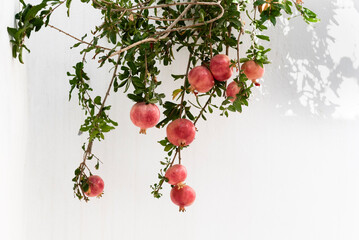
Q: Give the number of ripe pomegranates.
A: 9